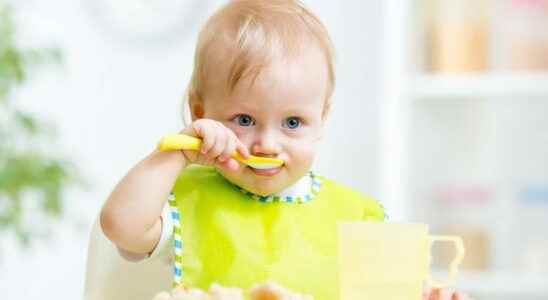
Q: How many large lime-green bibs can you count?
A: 1